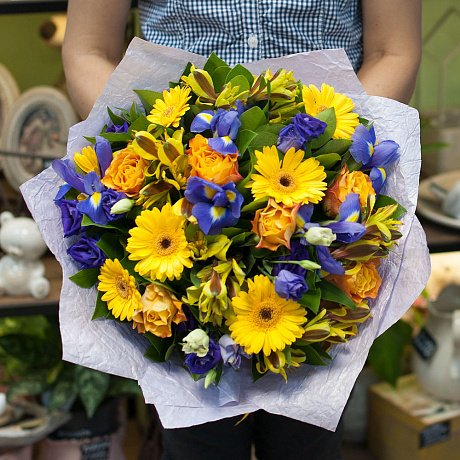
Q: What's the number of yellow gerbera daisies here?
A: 7